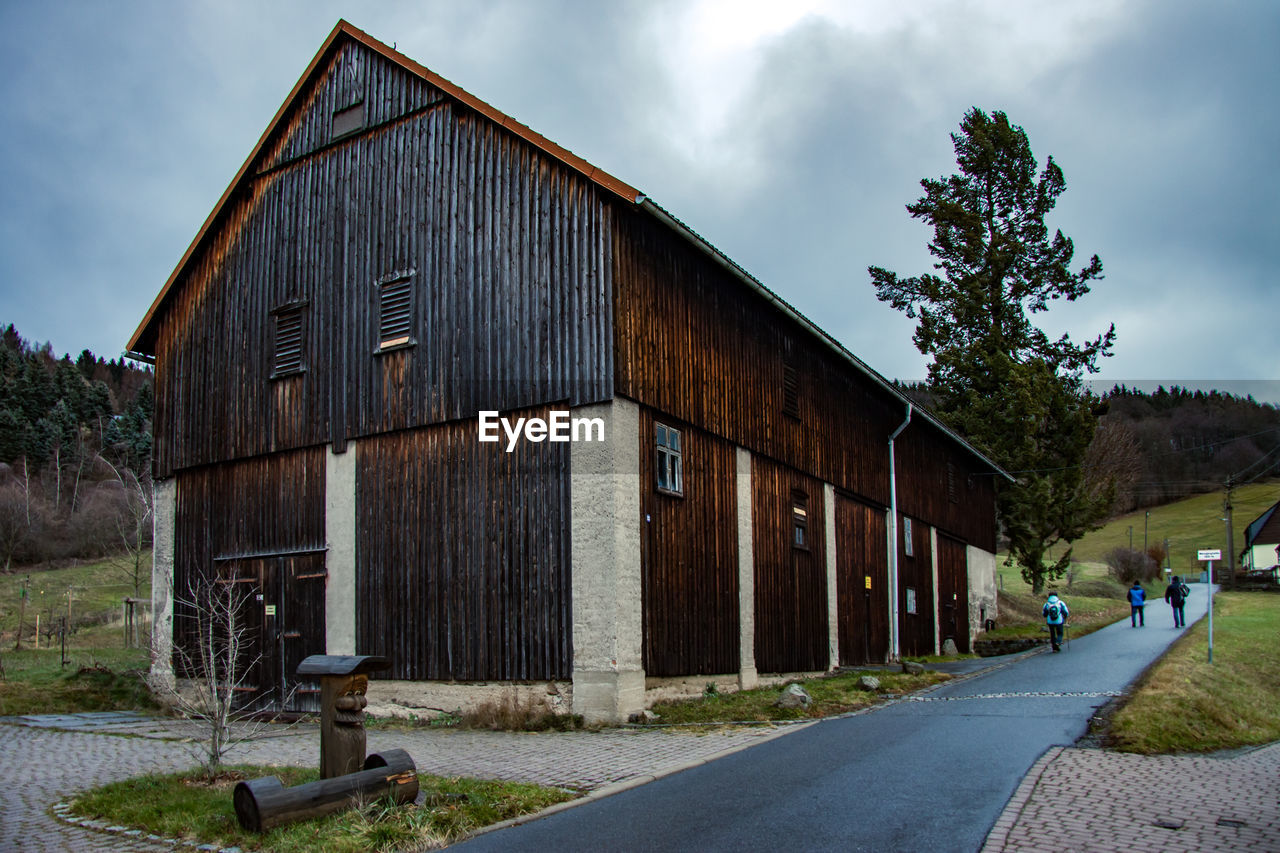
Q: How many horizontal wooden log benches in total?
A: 1